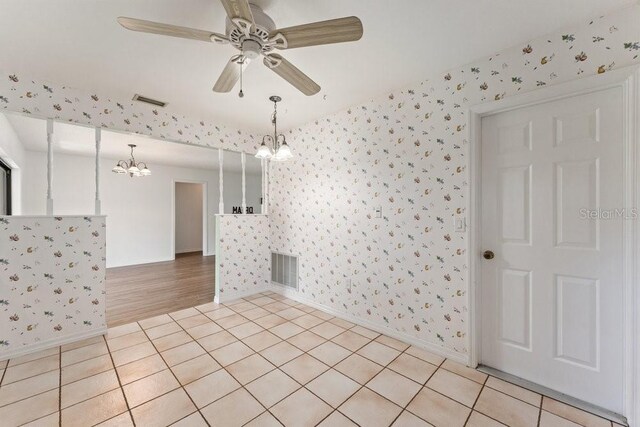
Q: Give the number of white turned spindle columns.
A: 5